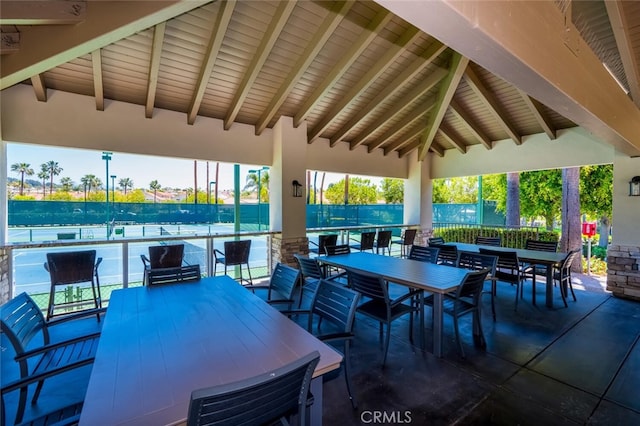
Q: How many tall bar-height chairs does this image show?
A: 7